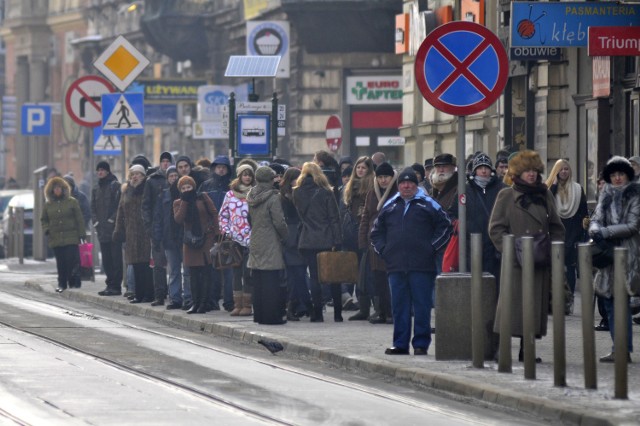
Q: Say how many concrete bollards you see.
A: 6